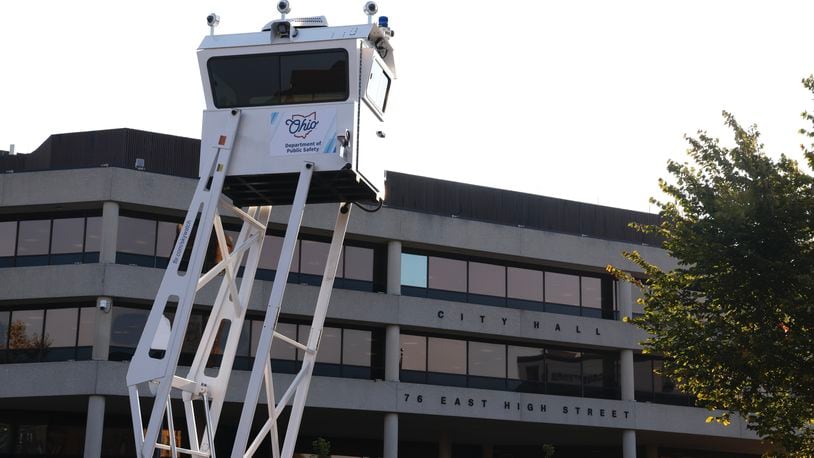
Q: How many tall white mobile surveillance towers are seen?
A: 1